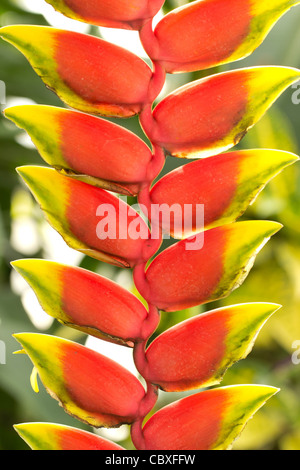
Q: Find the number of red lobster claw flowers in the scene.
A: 13